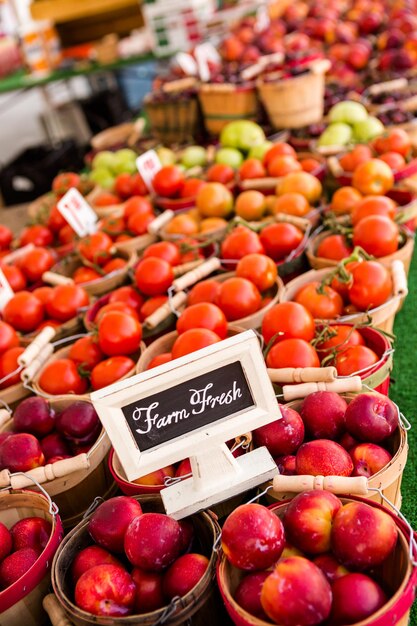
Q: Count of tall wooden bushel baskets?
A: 3